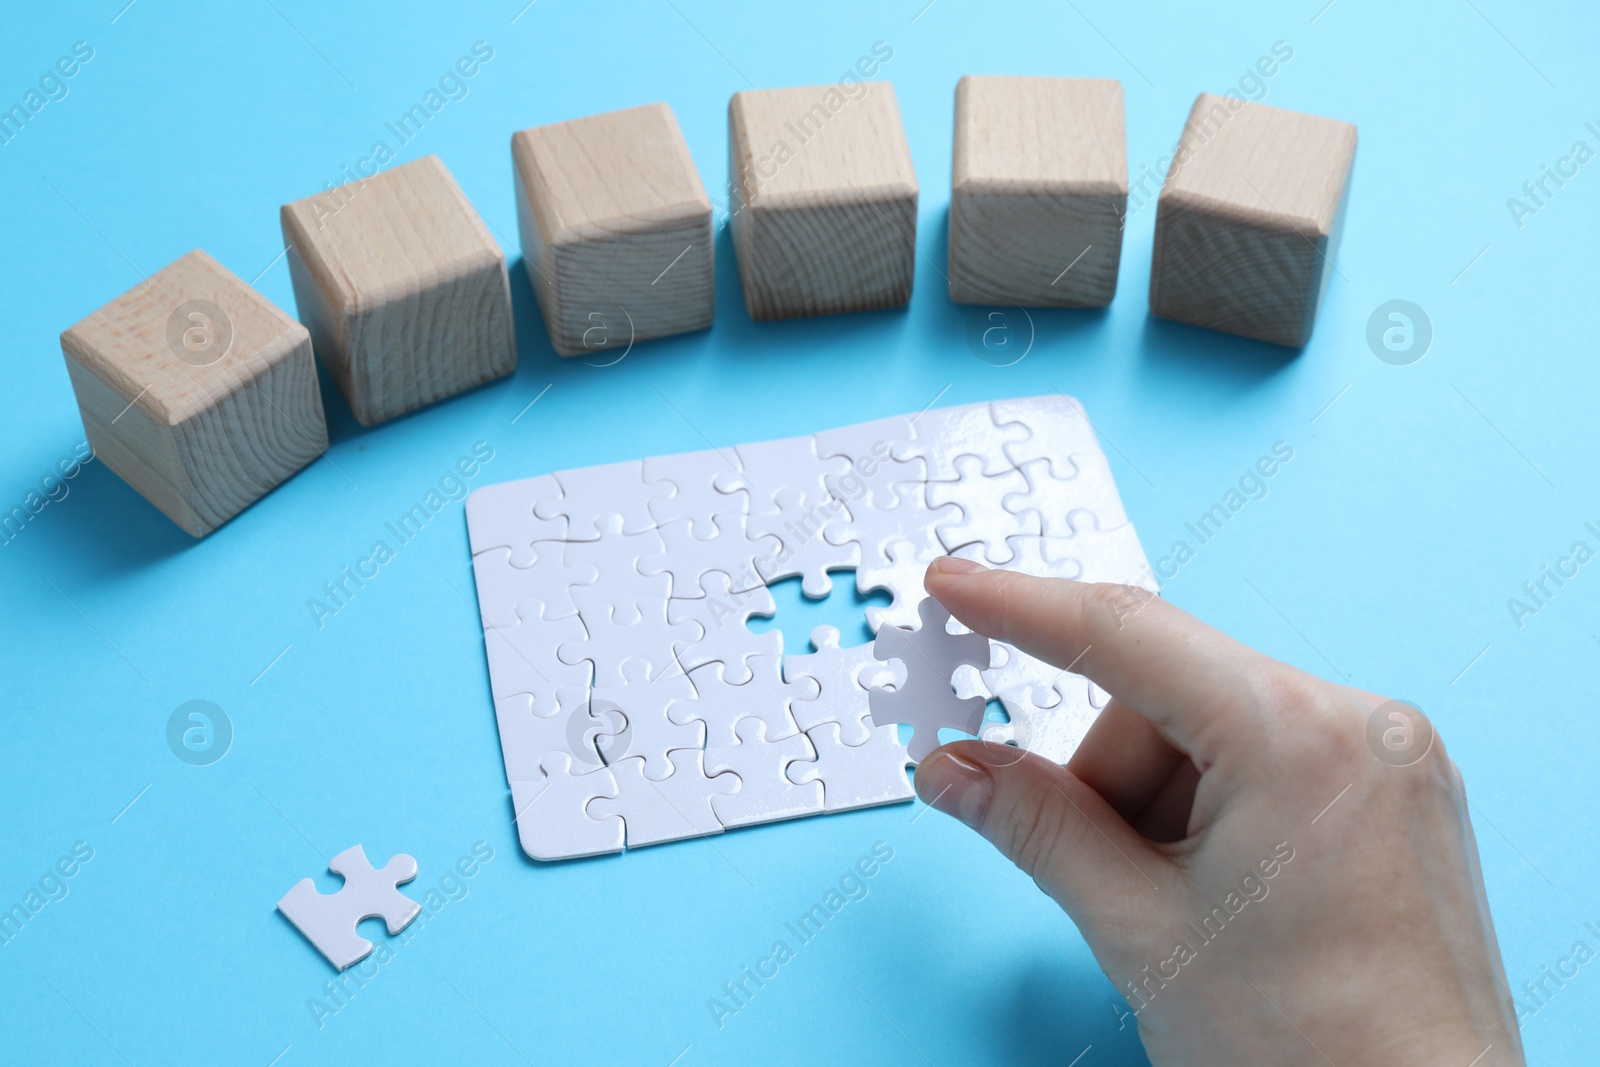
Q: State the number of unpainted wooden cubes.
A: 6